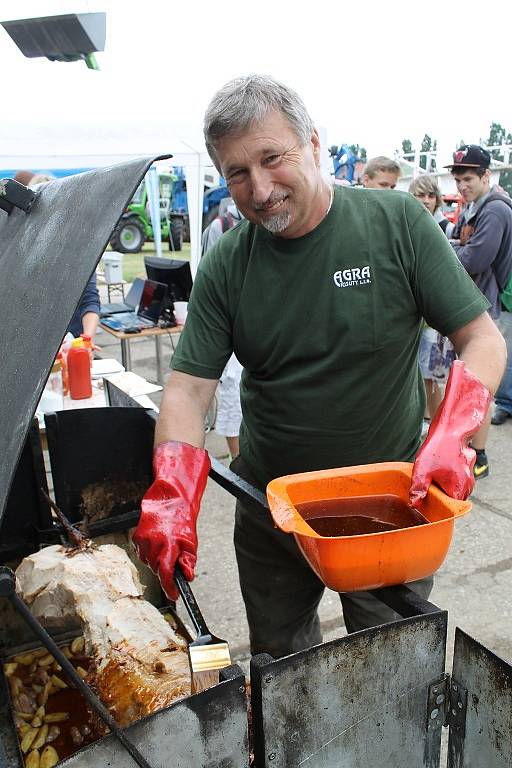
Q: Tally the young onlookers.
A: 3